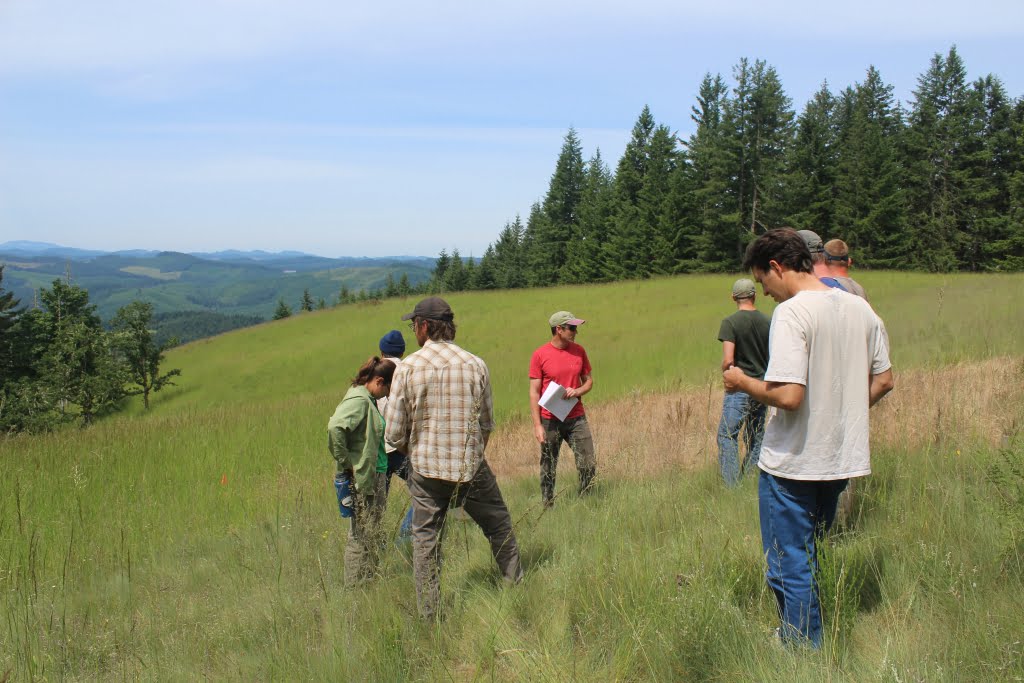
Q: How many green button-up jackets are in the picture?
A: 1